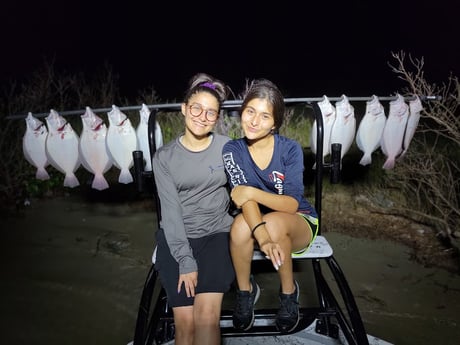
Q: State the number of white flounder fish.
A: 10